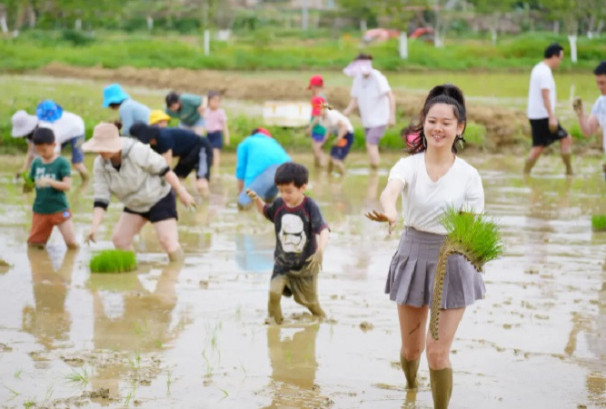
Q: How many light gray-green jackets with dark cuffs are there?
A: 1